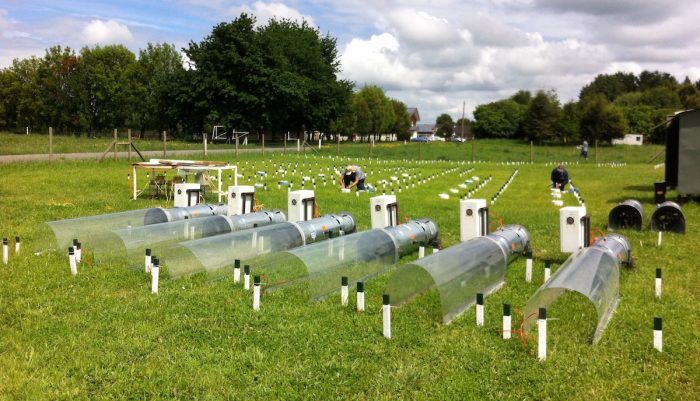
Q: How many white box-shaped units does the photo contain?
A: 6